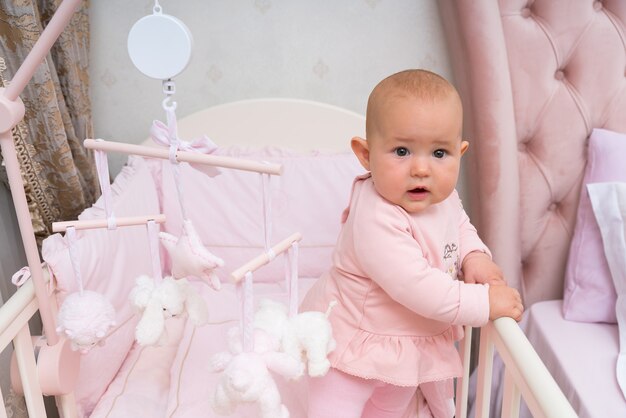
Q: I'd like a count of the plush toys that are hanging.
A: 5